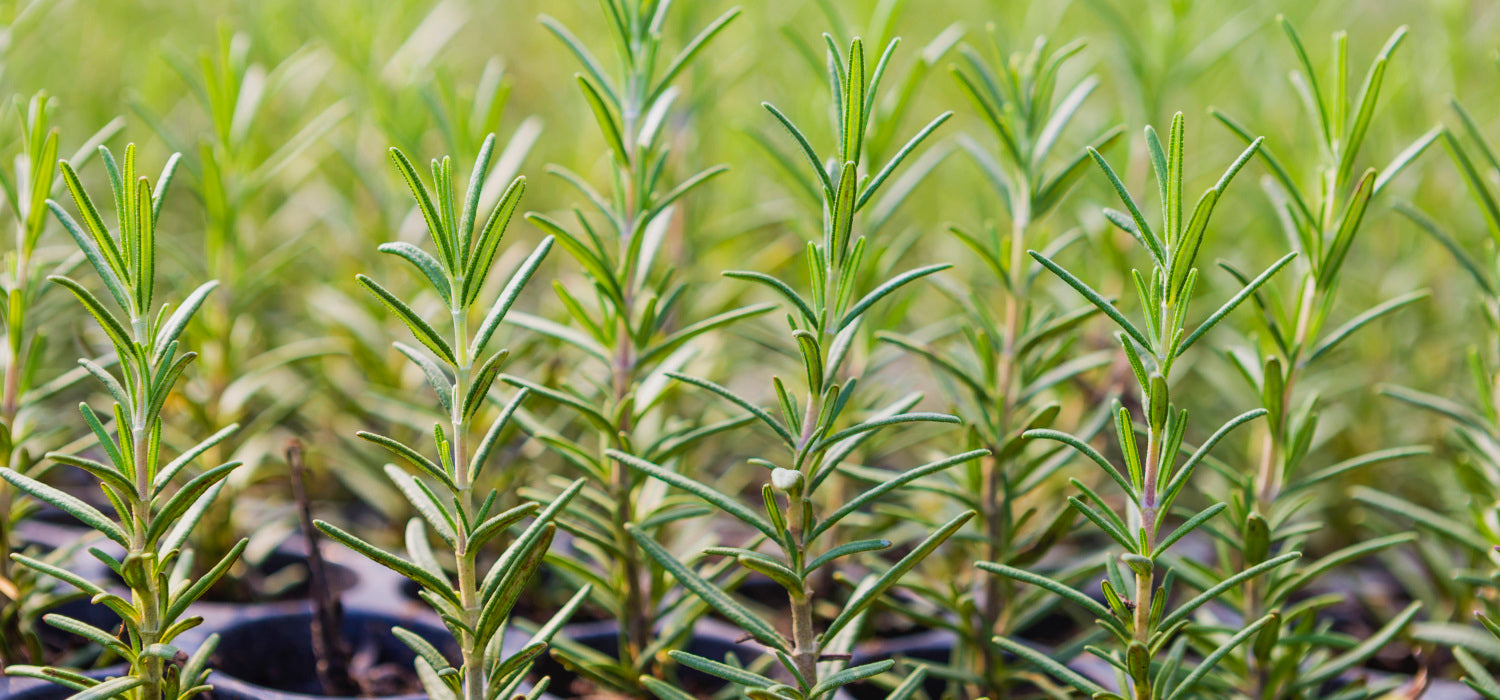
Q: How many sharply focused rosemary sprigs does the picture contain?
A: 4